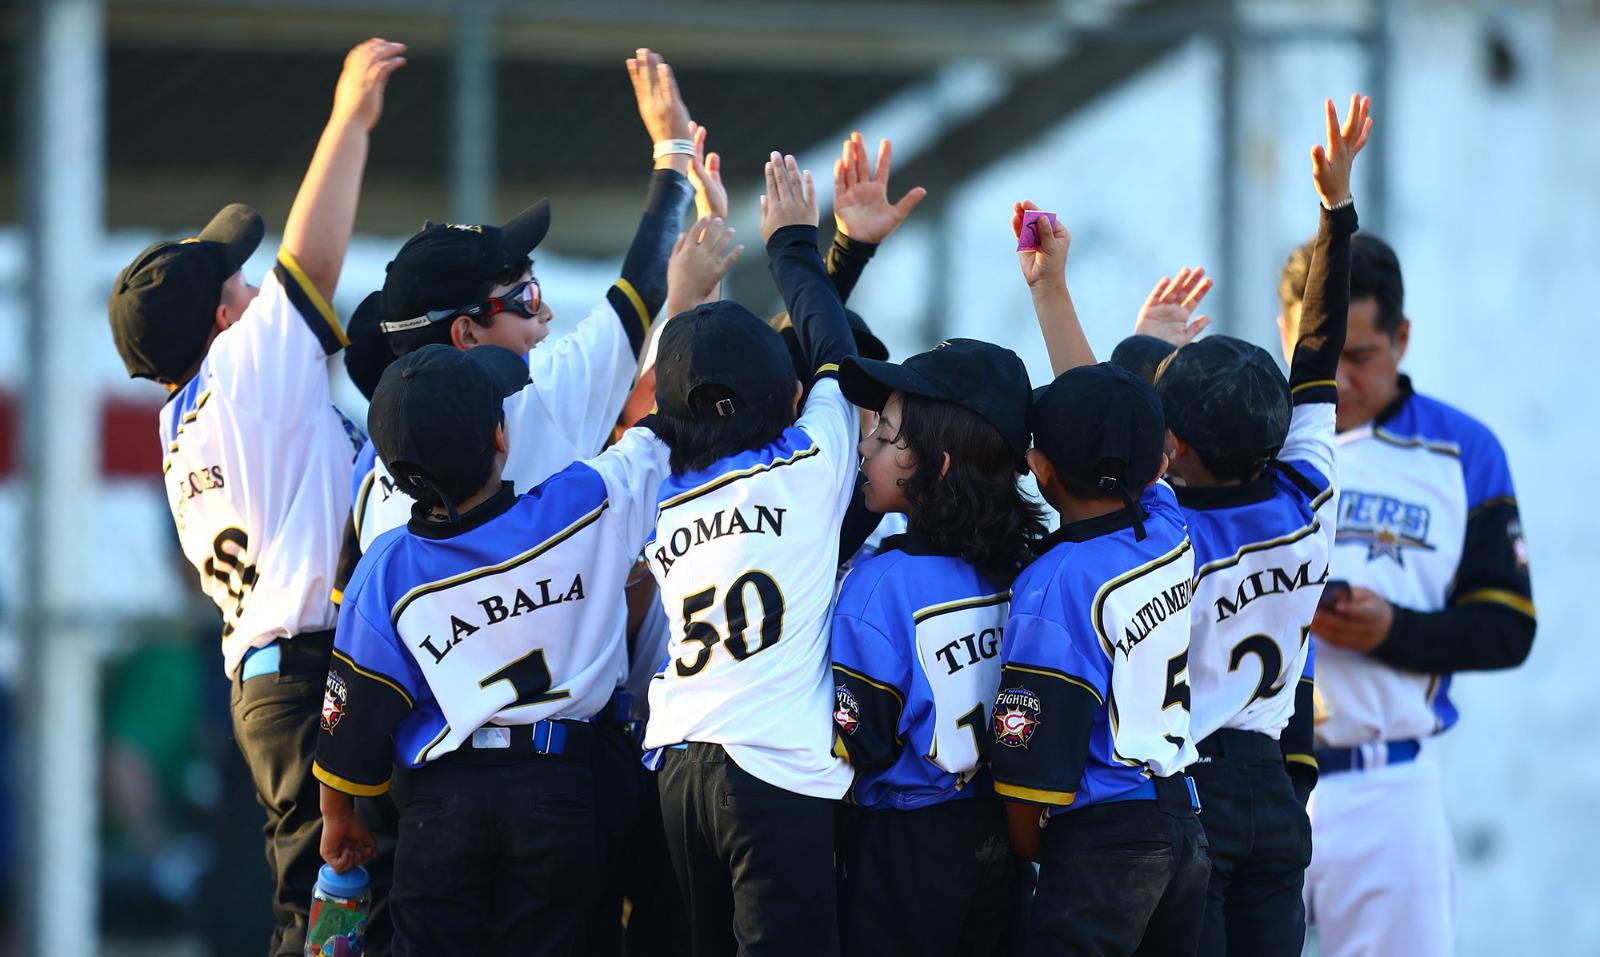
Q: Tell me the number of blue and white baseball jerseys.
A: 8